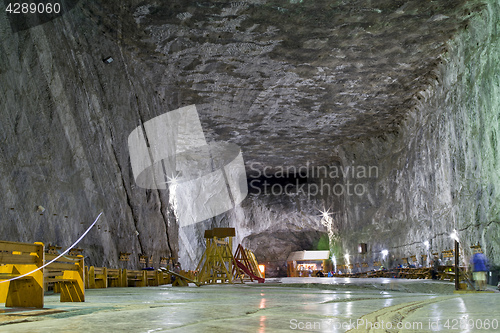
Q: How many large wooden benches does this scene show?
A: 2